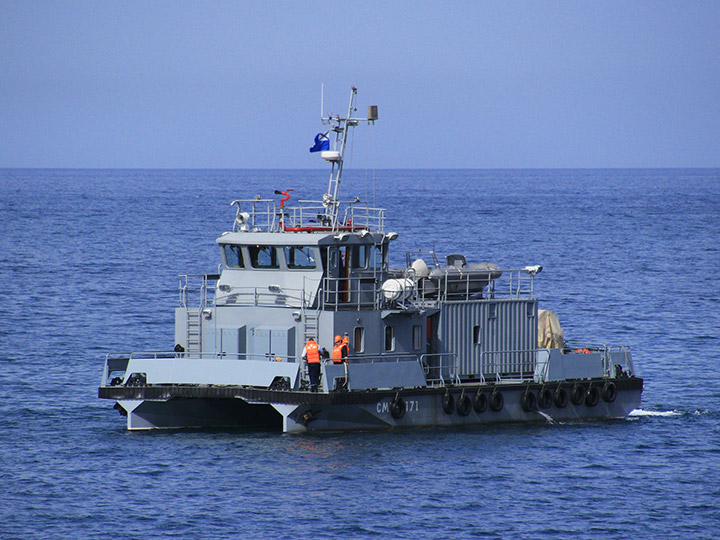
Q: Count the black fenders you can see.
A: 11